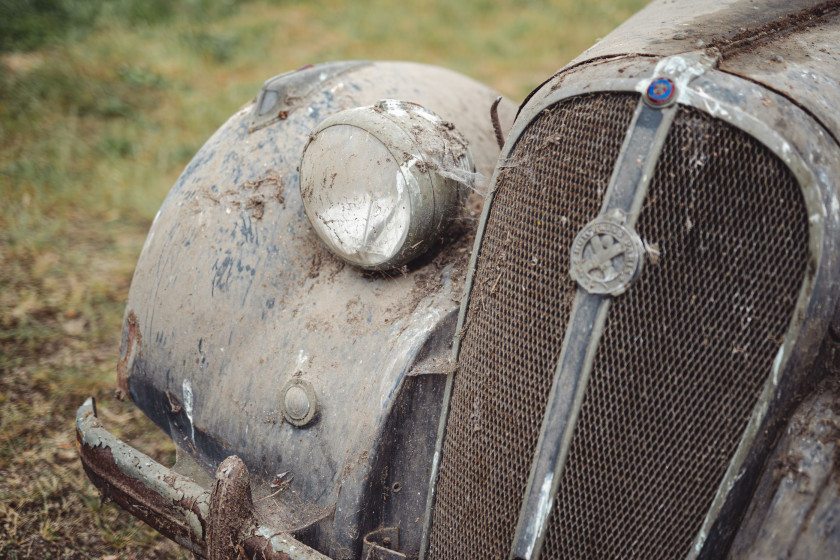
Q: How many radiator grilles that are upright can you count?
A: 1